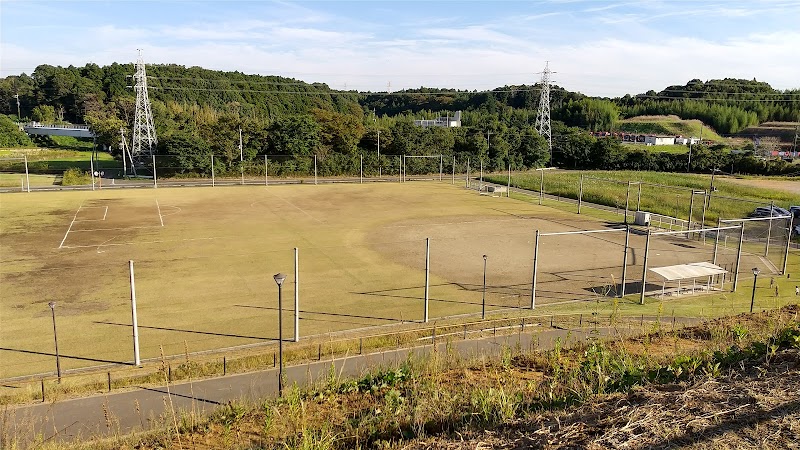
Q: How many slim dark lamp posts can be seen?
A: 4